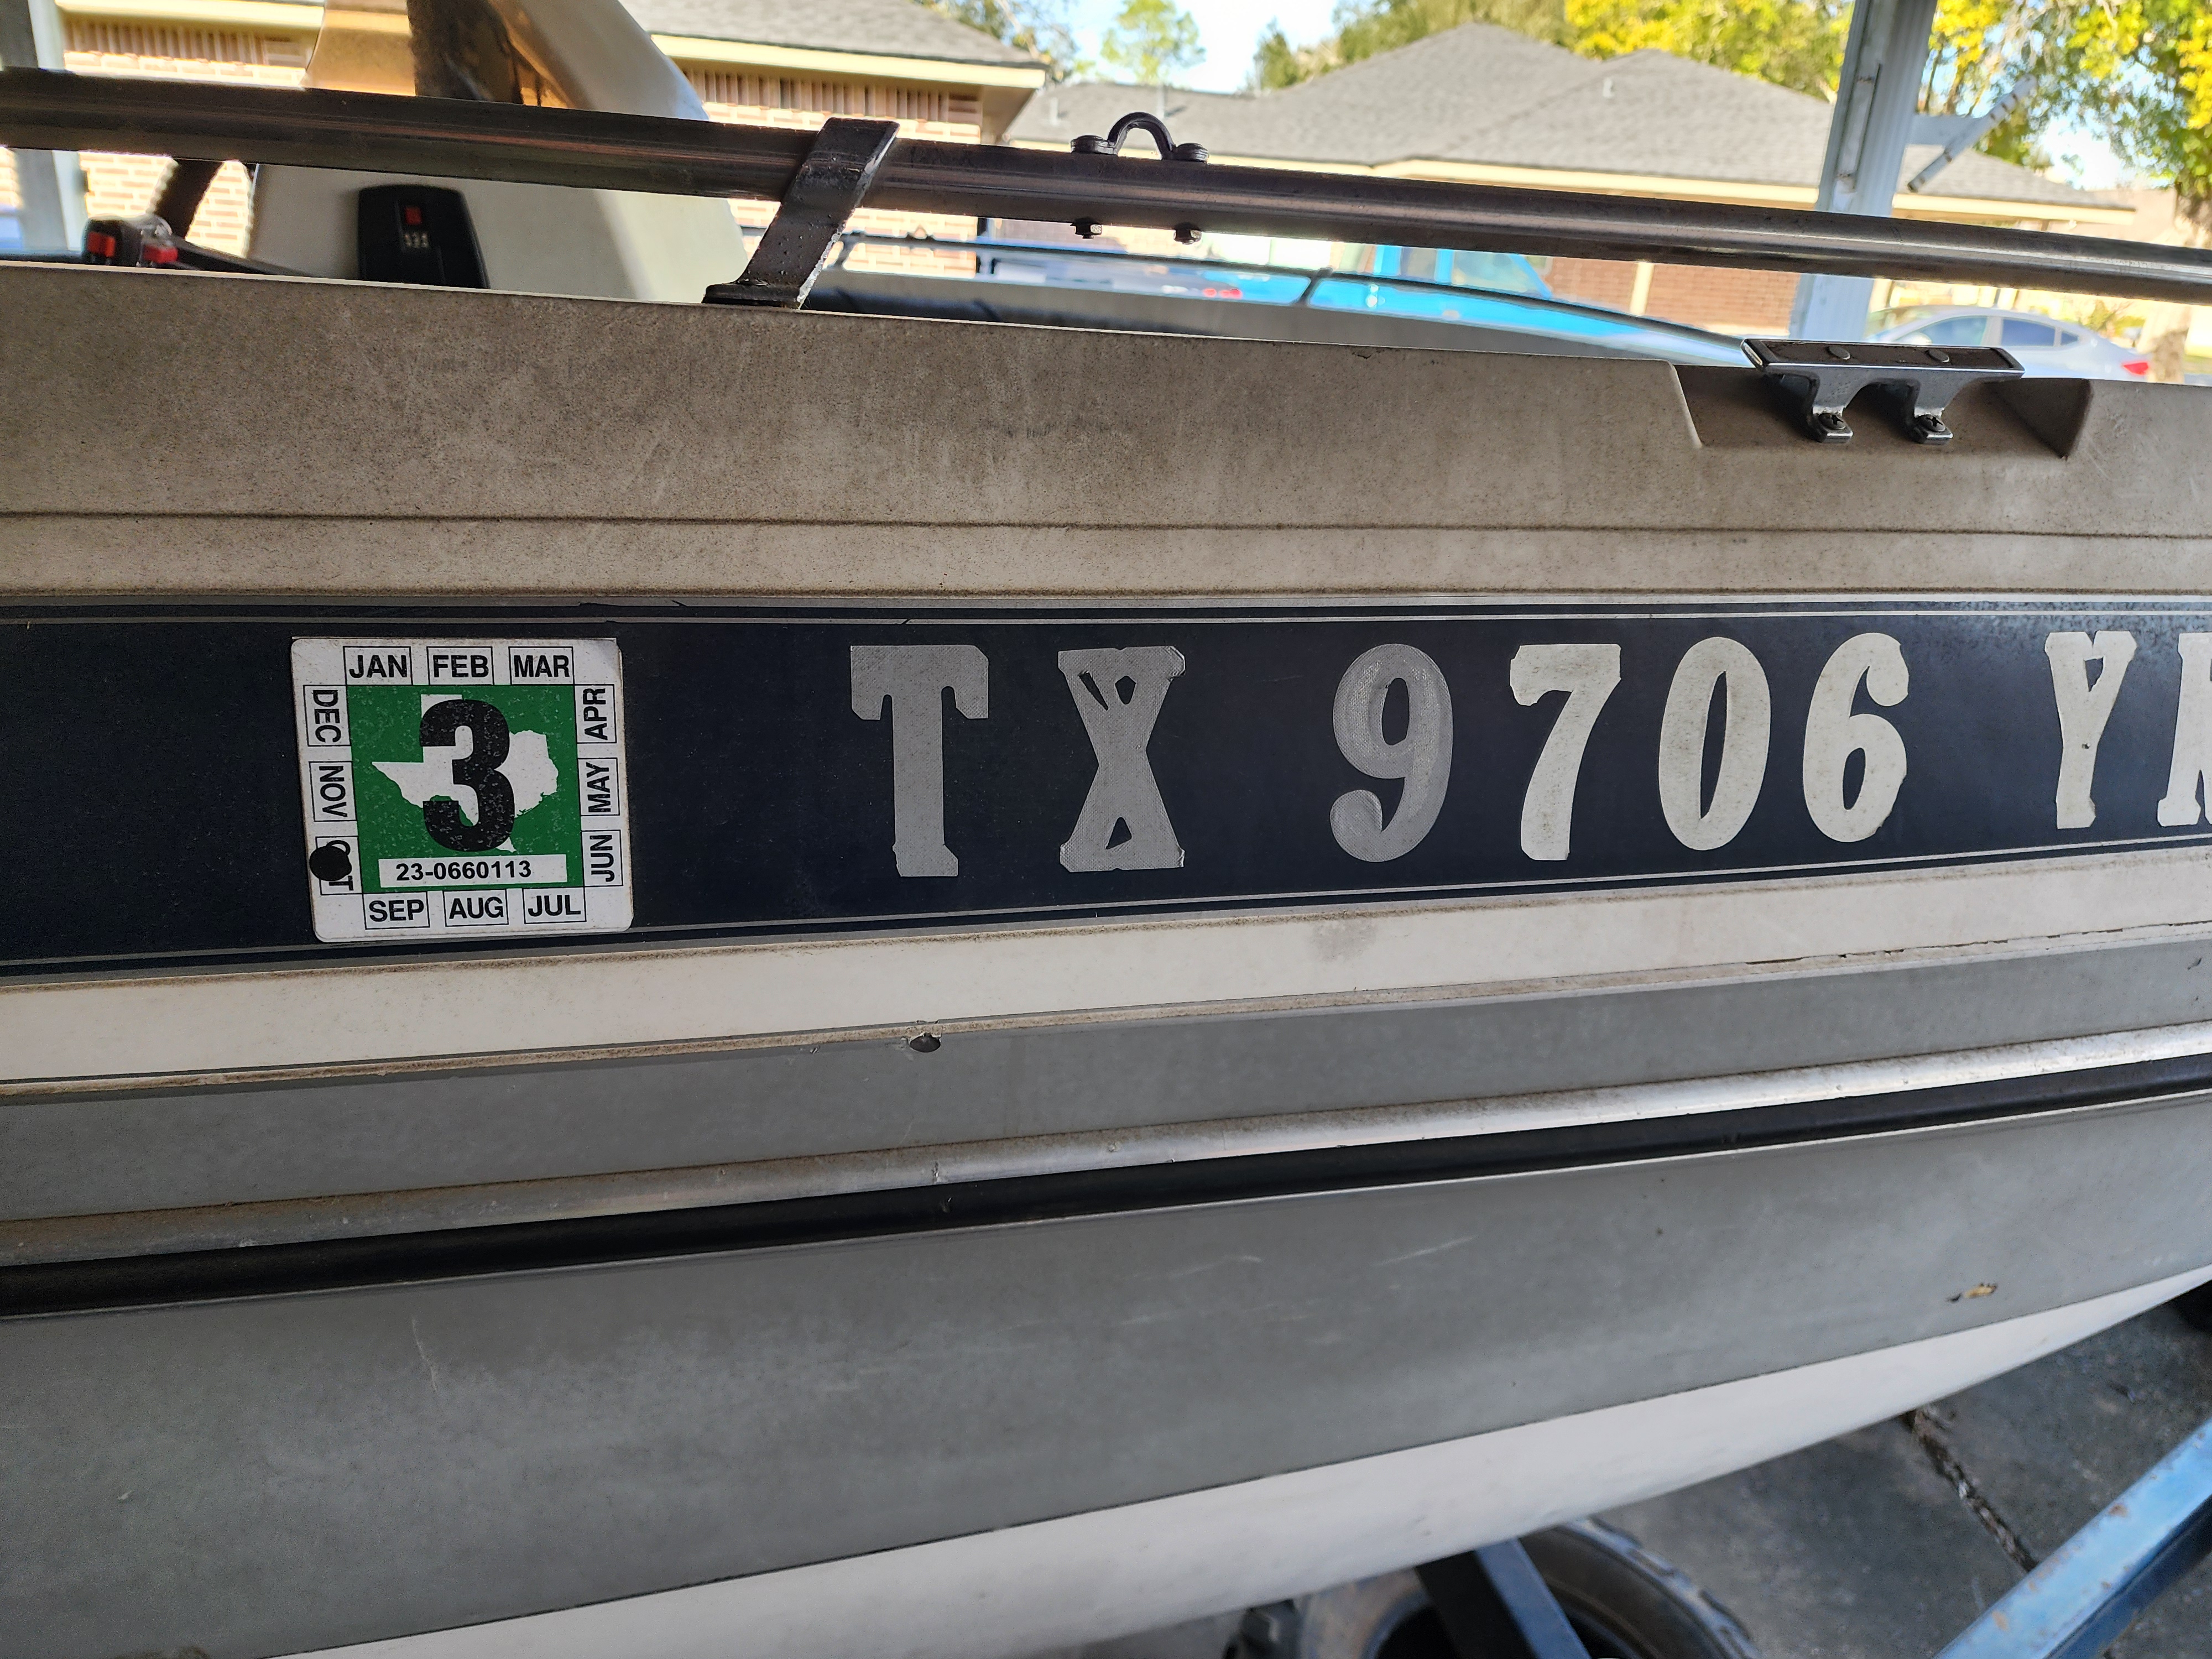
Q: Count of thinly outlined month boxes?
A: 12